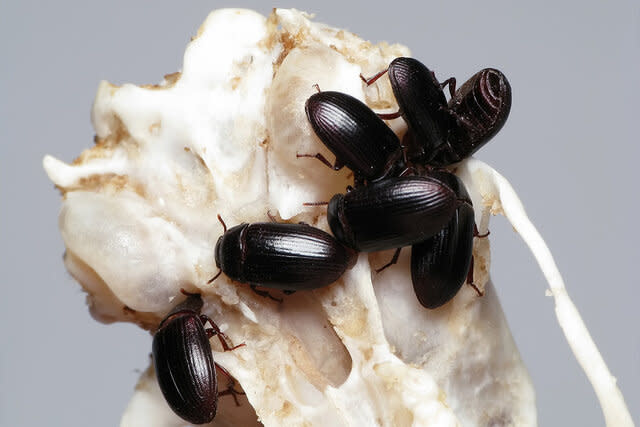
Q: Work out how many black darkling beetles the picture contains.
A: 7